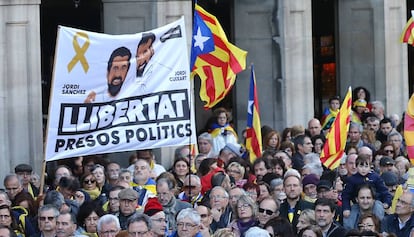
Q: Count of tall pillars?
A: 4